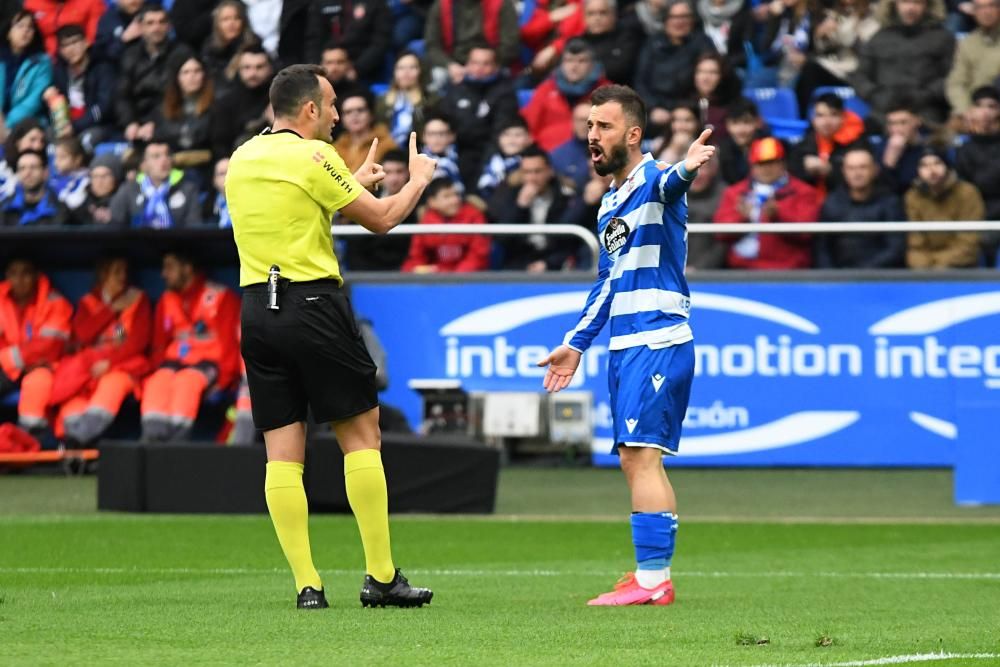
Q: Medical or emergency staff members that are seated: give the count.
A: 3